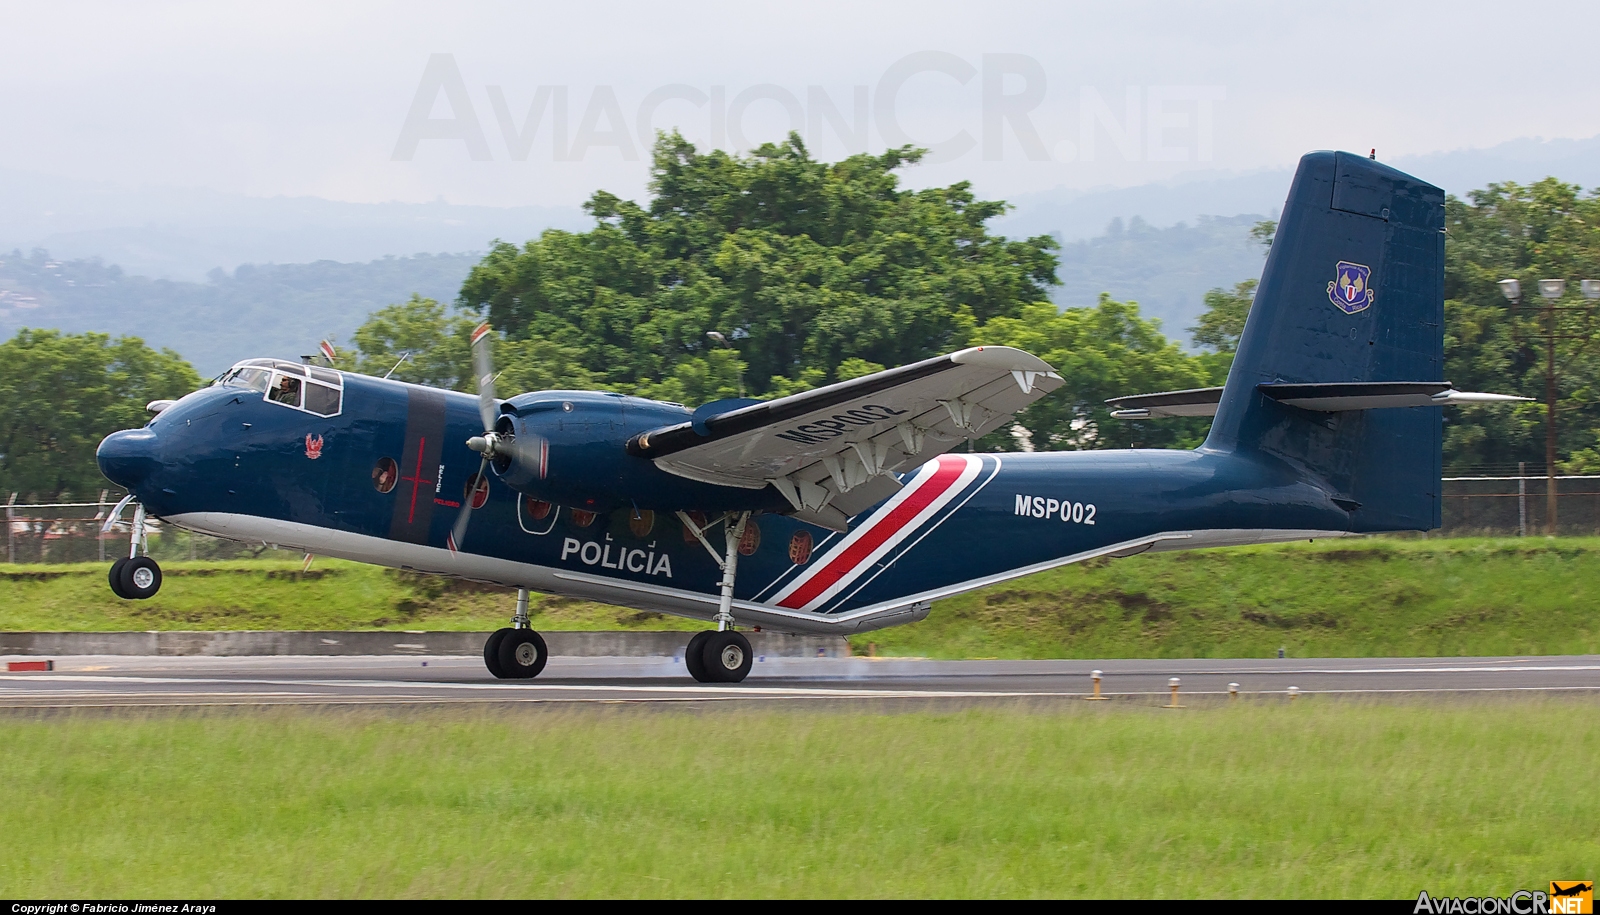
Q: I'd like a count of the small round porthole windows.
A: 8